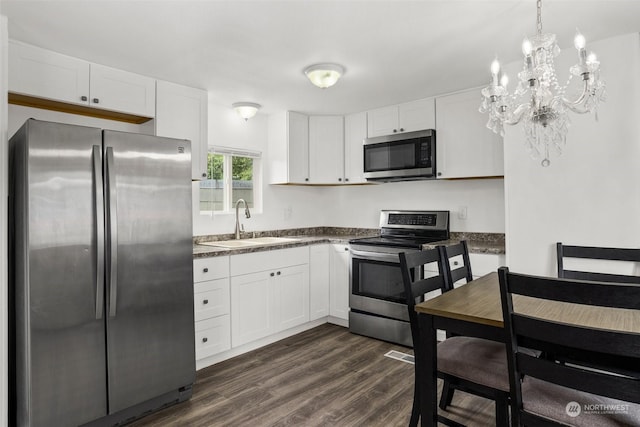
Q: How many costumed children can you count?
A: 0